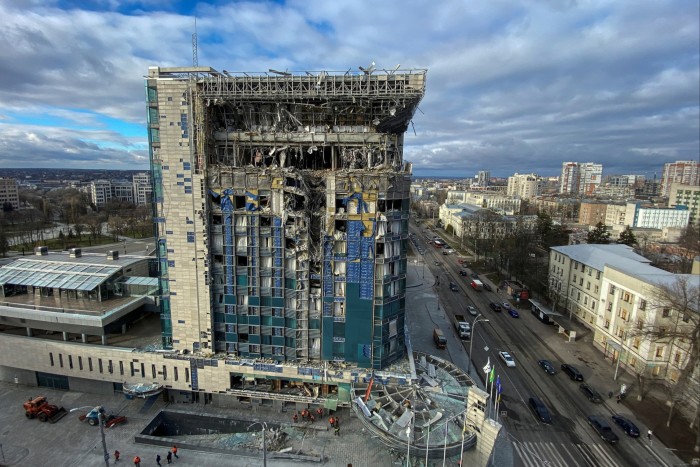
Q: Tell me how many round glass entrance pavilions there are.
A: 1